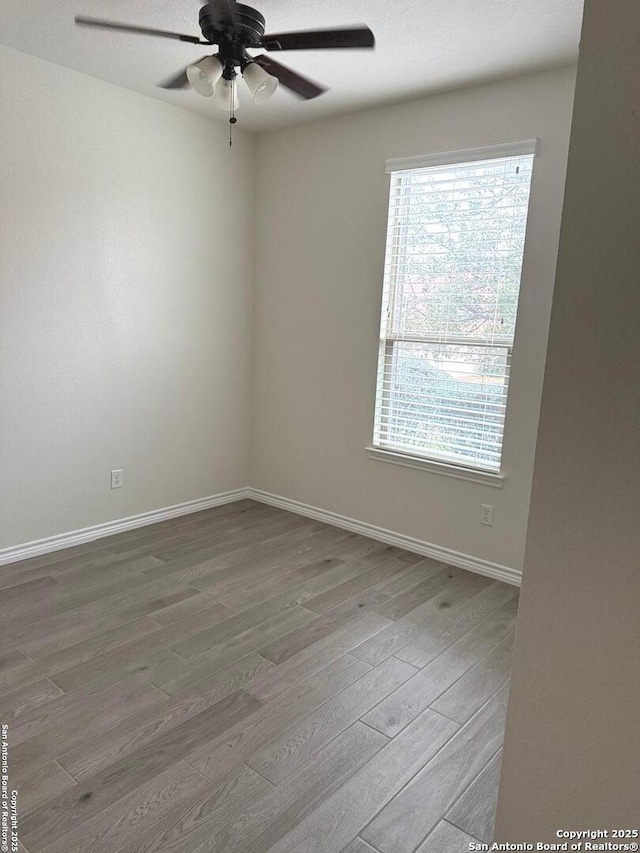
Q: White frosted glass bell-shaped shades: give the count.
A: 3